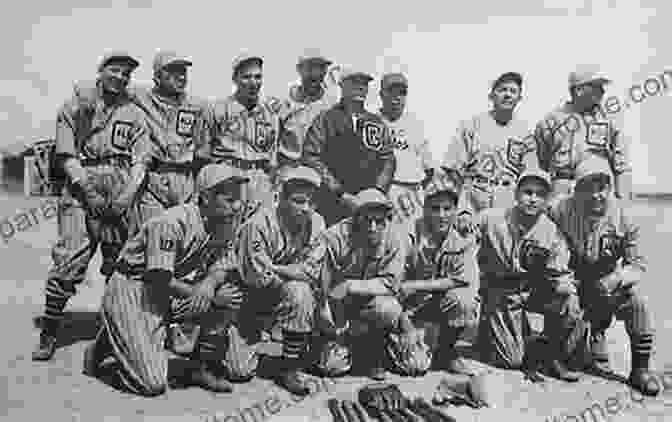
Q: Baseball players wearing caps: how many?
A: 14